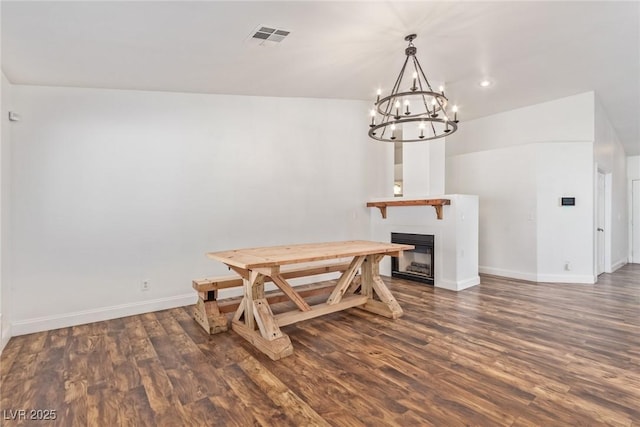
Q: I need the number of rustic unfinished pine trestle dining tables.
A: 1